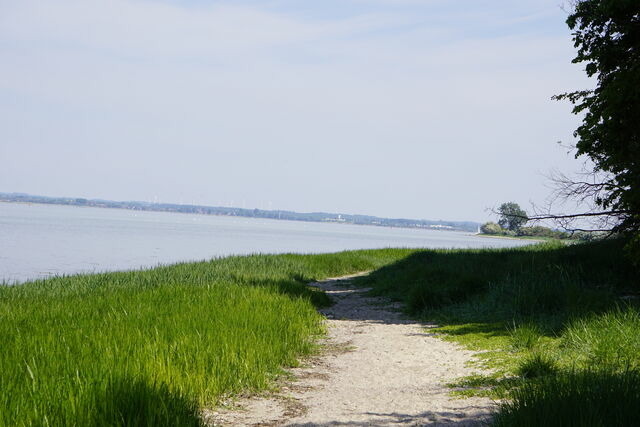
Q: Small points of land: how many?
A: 1